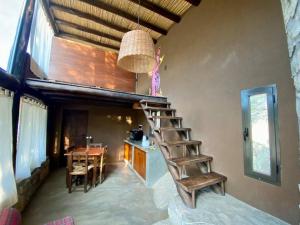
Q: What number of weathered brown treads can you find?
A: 7